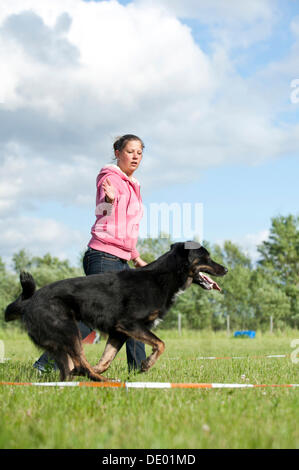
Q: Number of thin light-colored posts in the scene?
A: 3